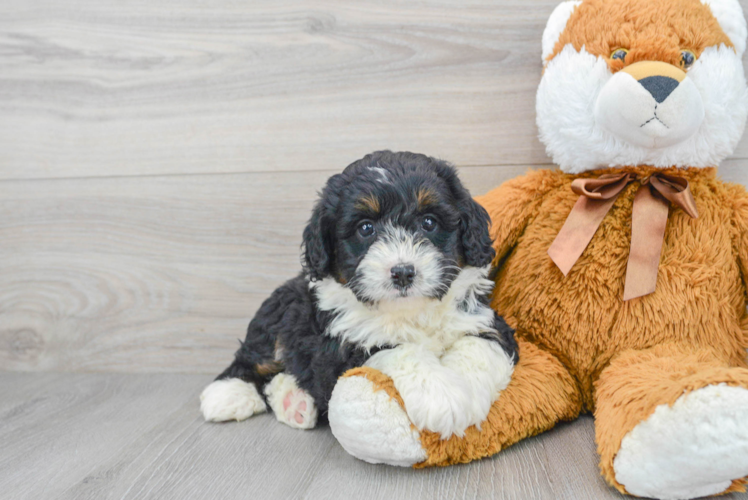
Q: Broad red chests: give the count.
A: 0